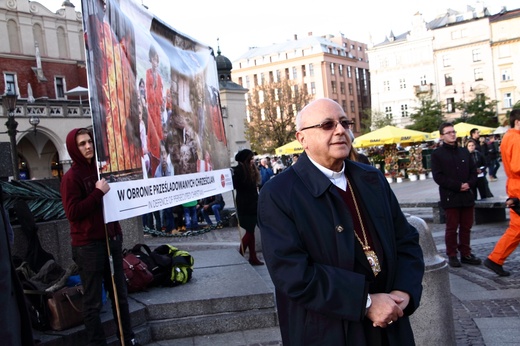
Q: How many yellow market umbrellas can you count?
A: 3